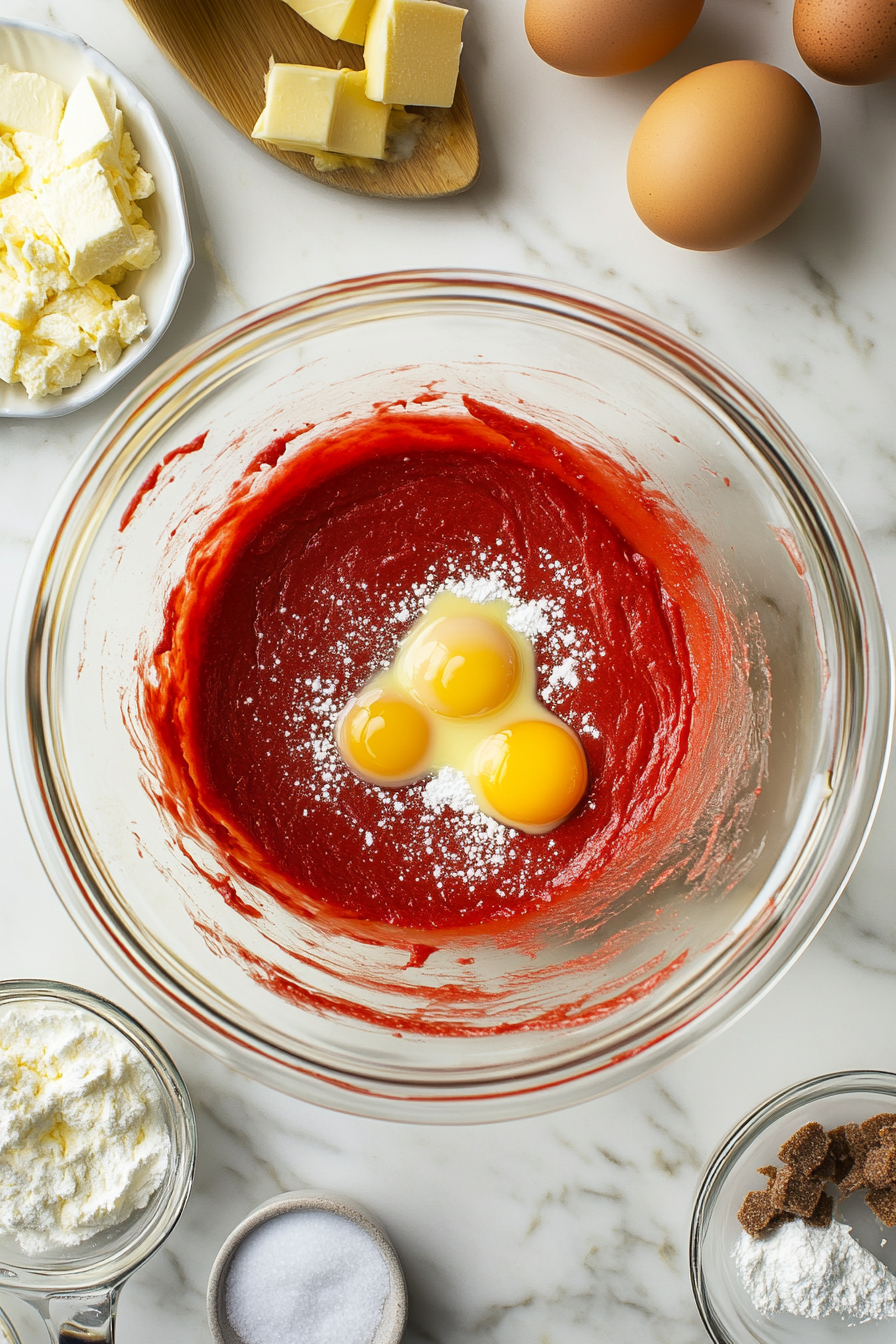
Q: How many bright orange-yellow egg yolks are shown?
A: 3